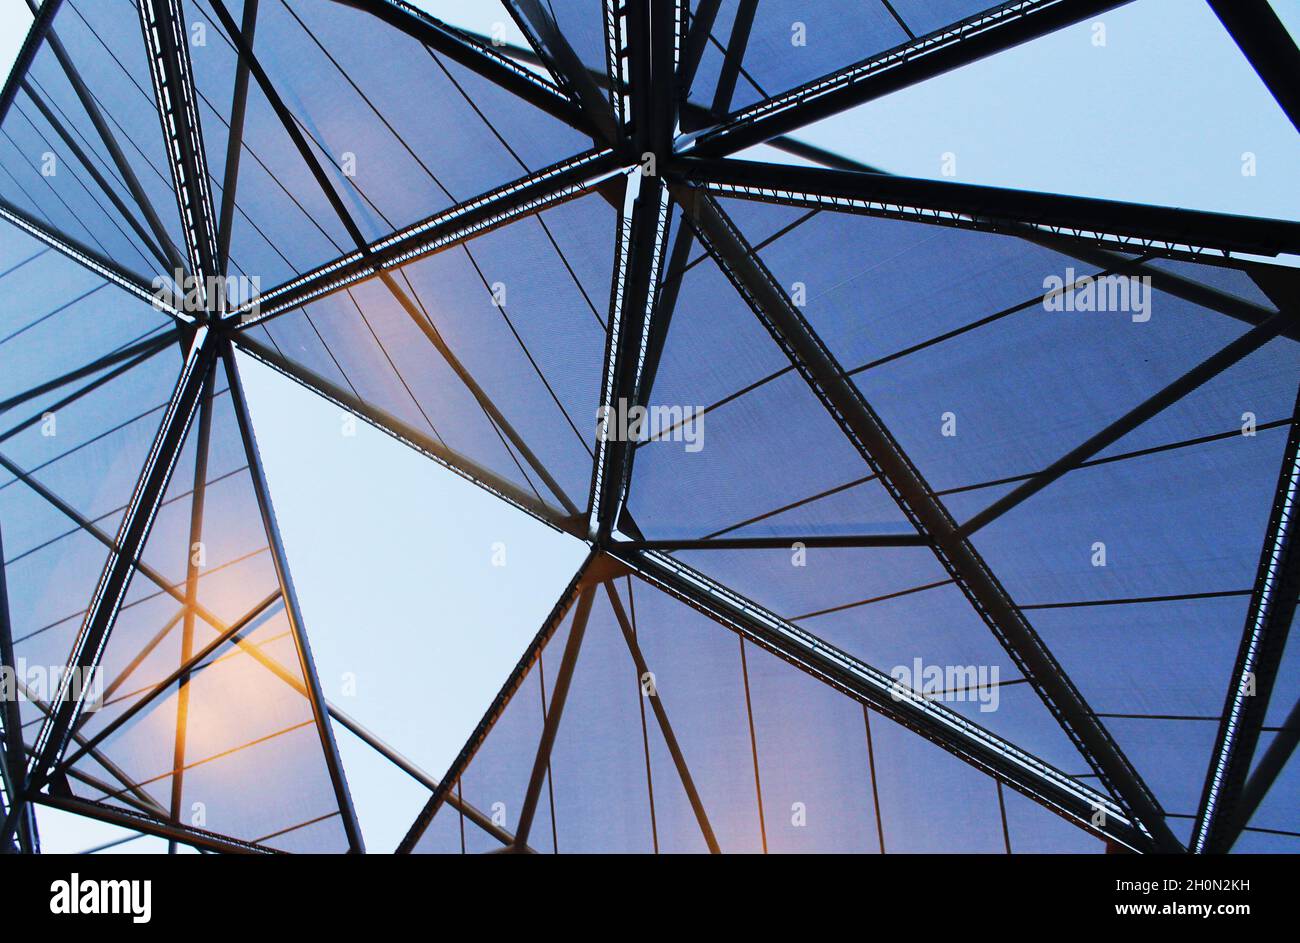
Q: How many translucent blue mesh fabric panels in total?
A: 11